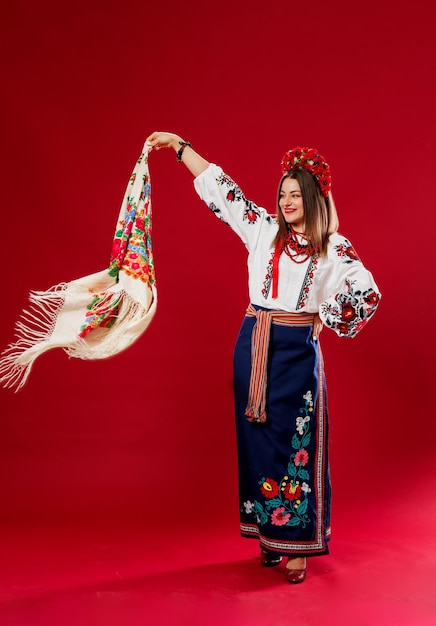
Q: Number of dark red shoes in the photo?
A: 2